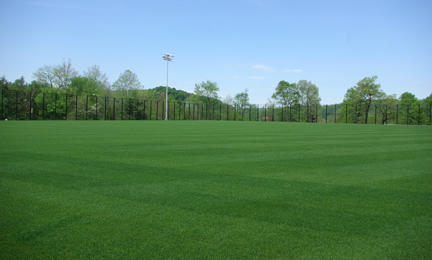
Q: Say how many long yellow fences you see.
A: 0